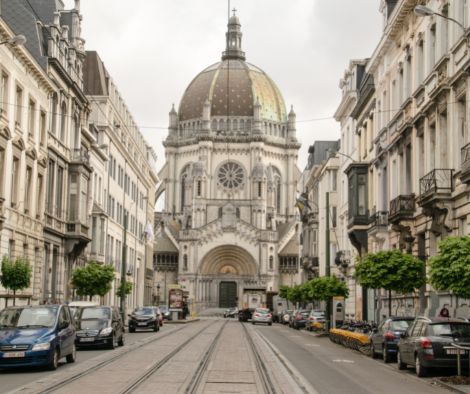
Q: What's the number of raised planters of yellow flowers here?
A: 0